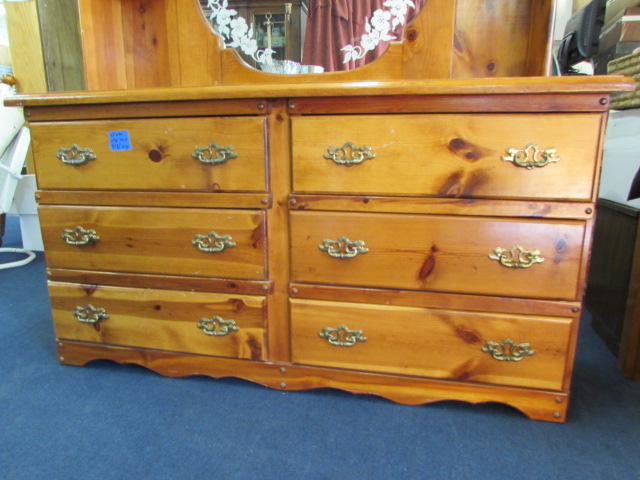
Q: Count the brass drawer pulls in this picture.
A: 12